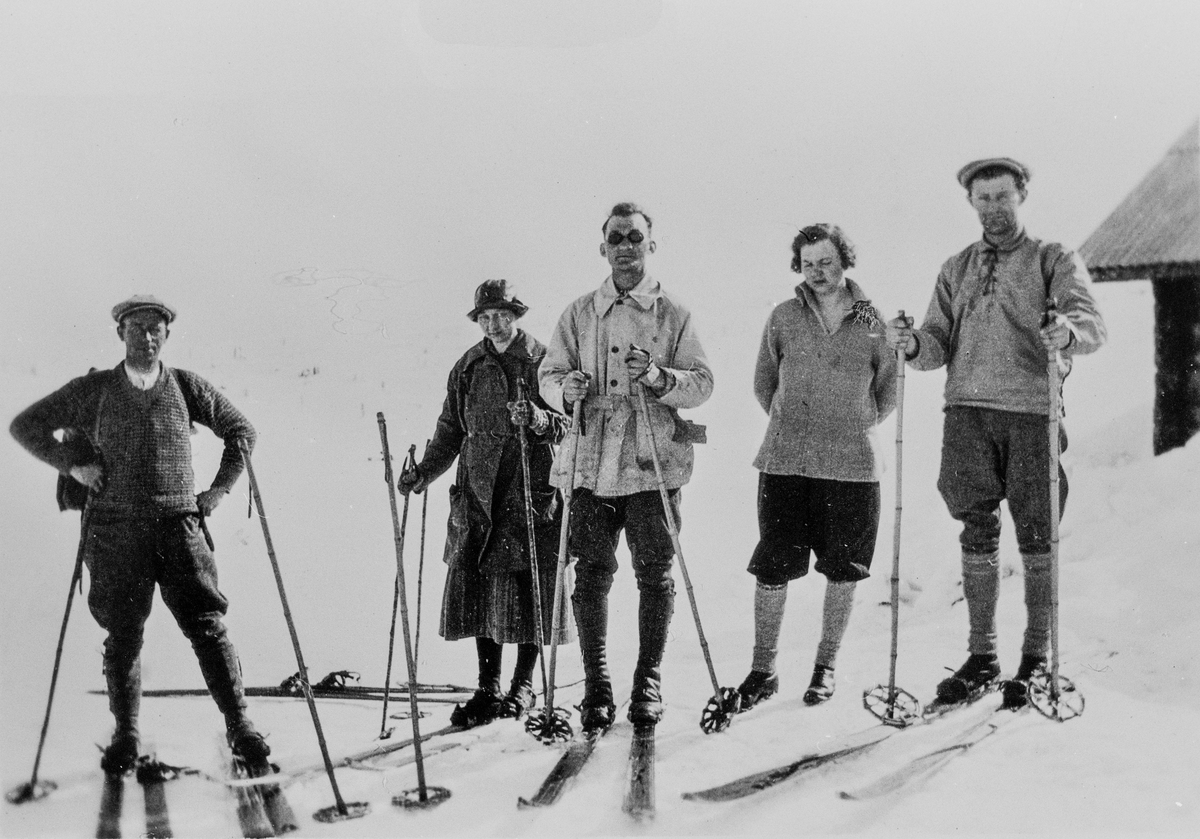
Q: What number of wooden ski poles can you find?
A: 10